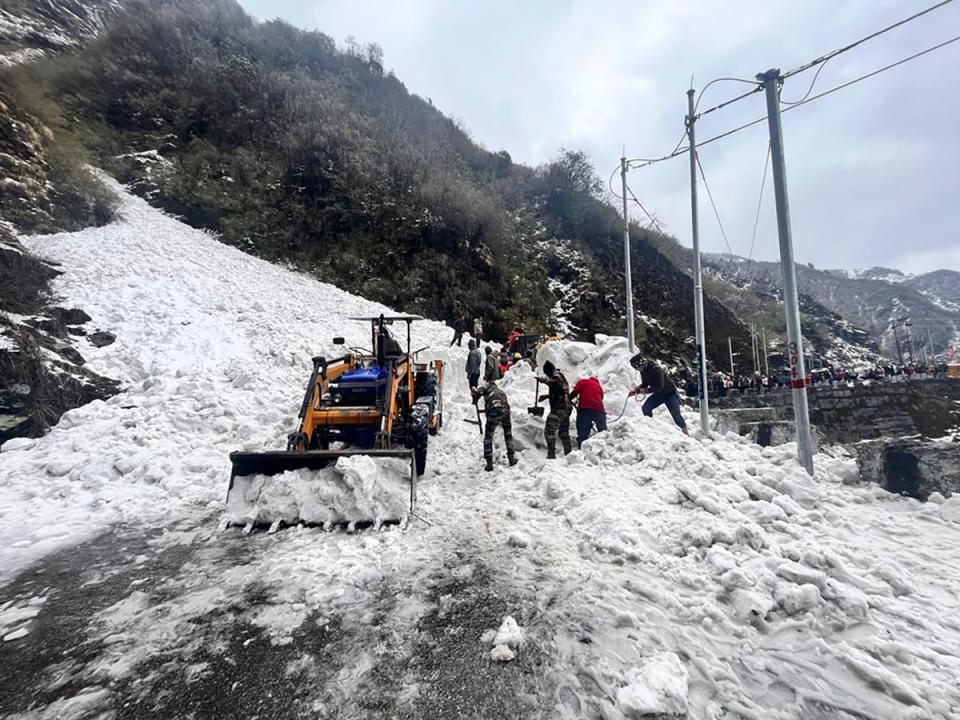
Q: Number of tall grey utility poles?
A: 3